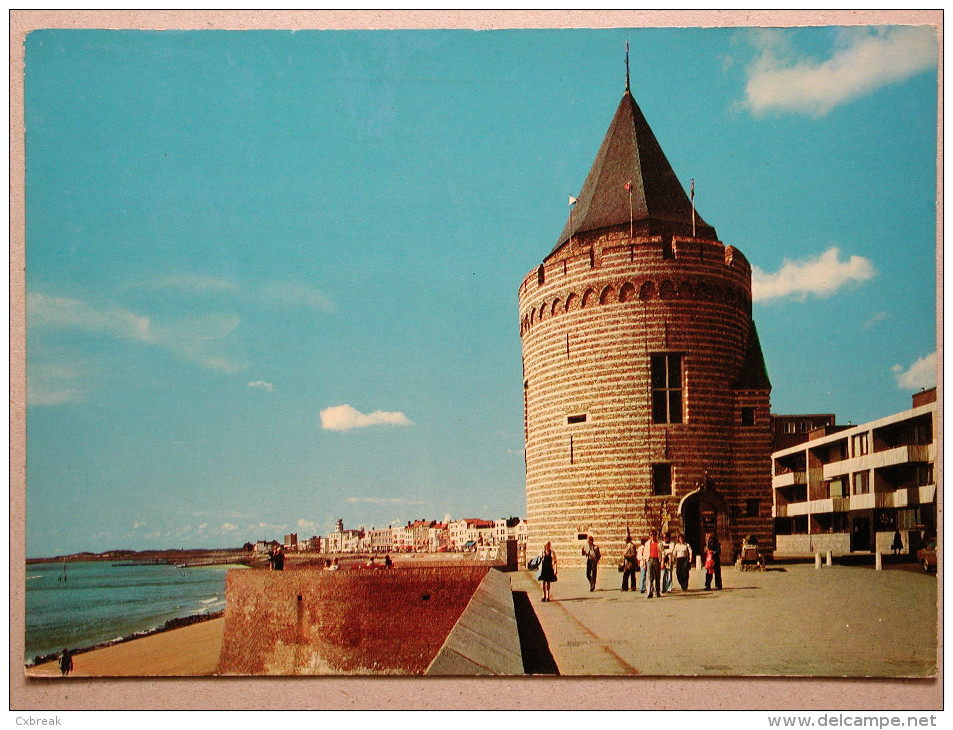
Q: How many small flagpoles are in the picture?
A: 3